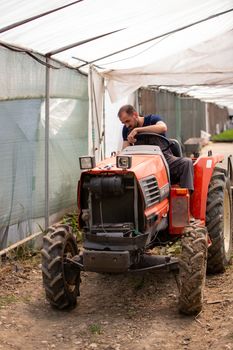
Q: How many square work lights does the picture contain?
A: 2